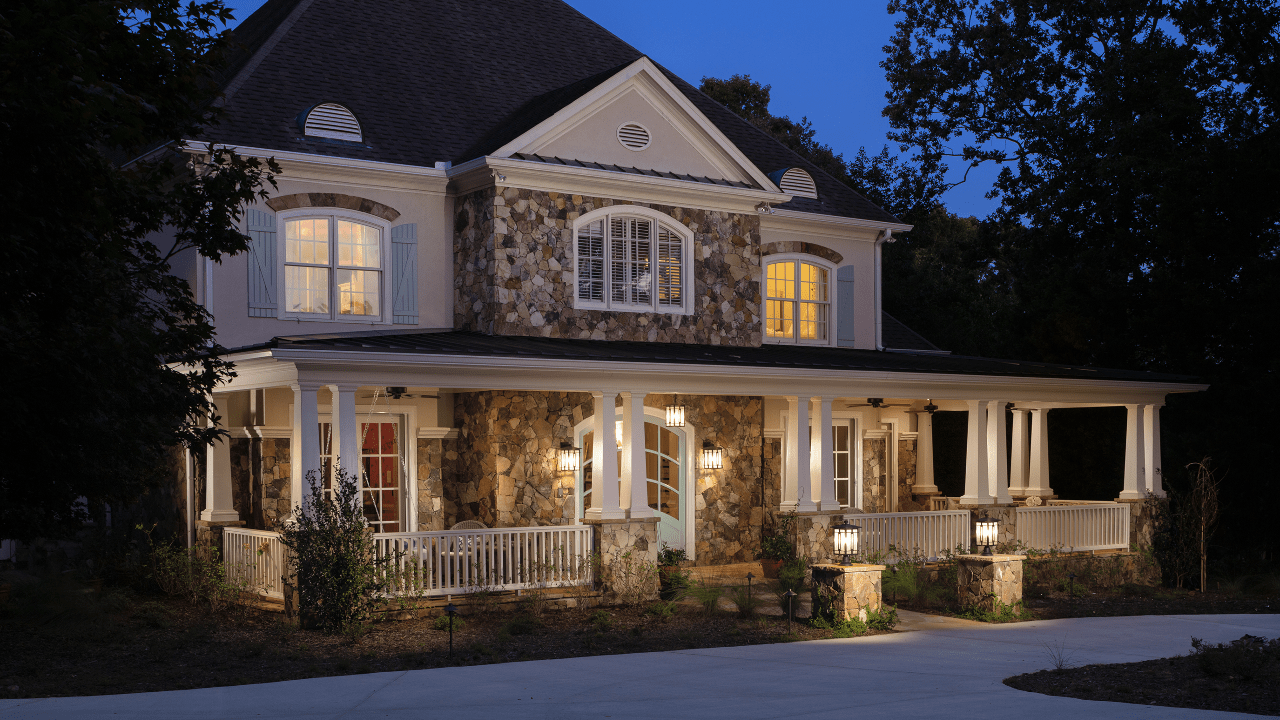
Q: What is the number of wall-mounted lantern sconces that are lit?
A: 2